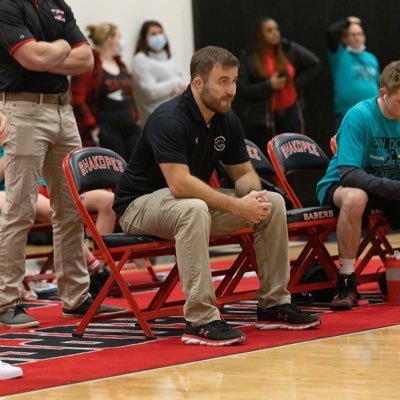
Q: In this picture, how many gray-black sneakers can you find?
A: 2